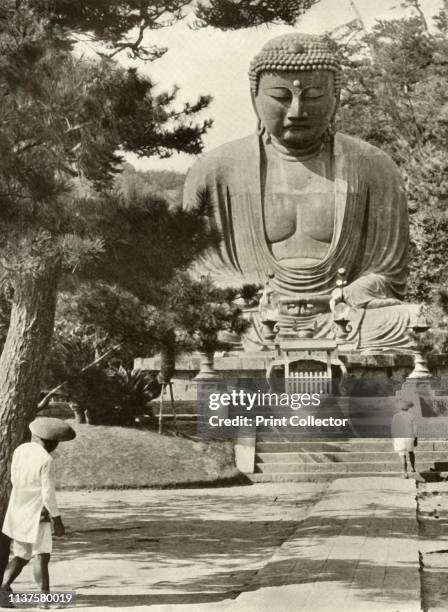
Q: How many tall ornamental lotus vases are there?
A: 2